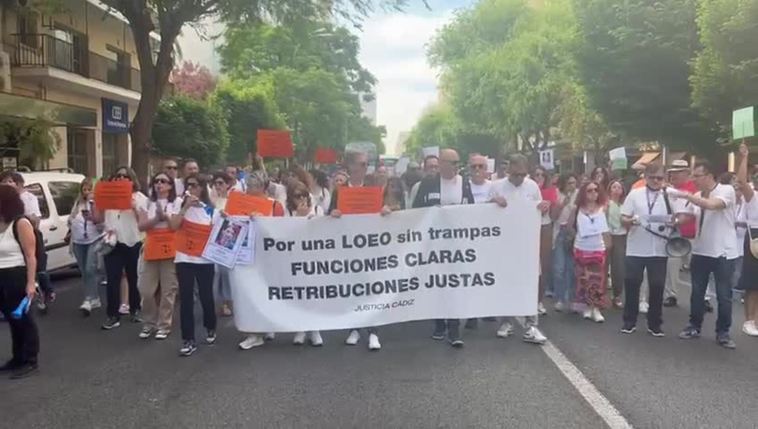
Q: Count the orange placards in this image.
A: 7